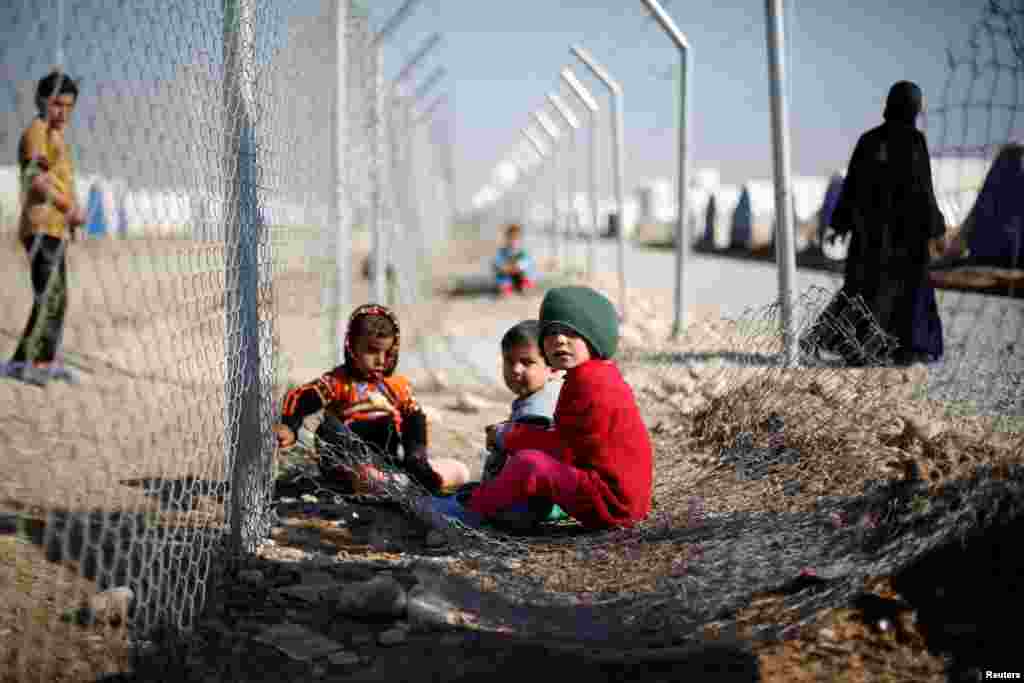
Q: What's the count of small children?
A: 4